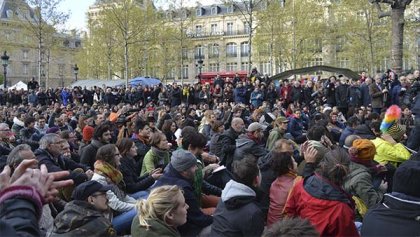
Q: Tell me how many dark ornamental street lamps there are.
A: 3